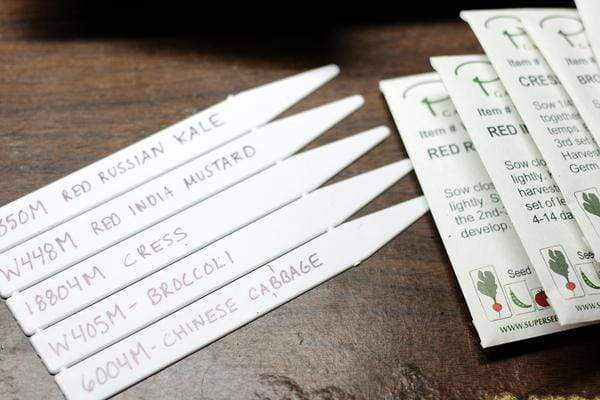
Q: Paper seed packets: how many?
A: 5